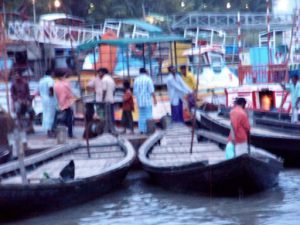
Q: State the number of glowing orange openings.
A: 1